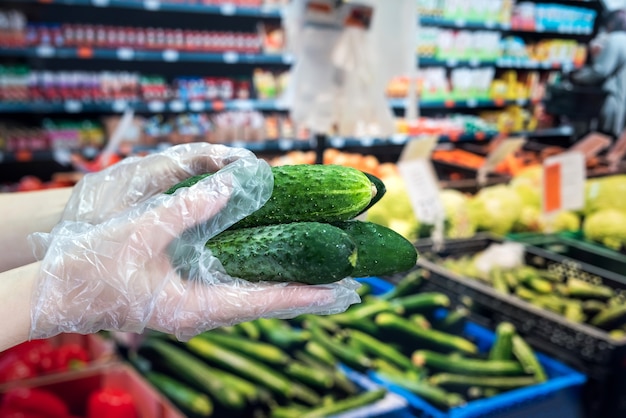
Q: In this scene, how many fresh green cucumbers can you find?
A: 4